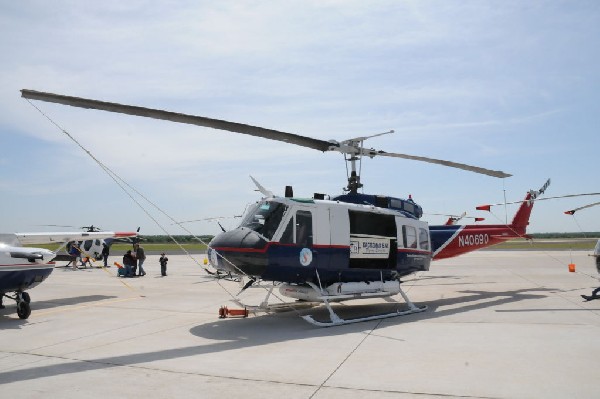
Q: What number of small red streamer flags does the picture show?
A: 3